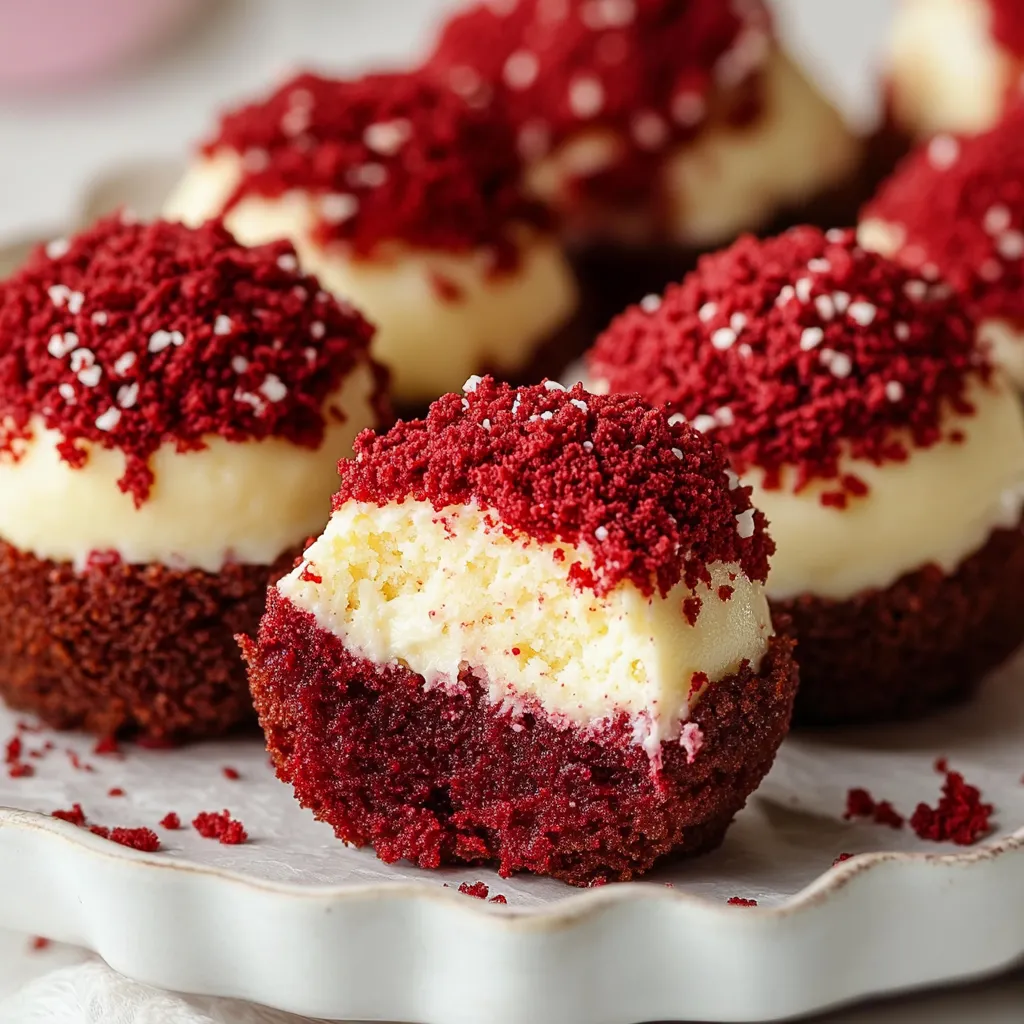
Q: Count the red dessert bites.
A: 7